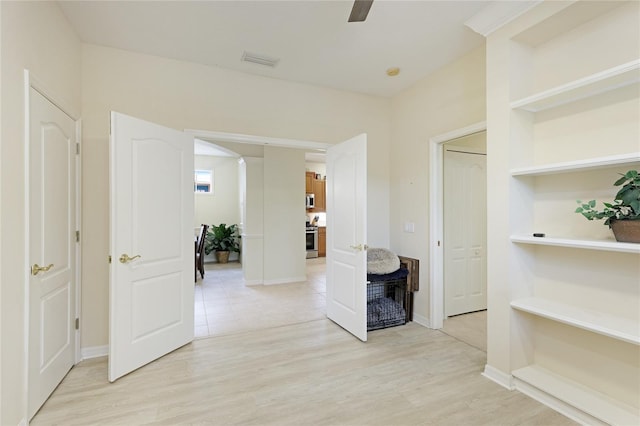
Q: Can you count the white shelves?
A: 5